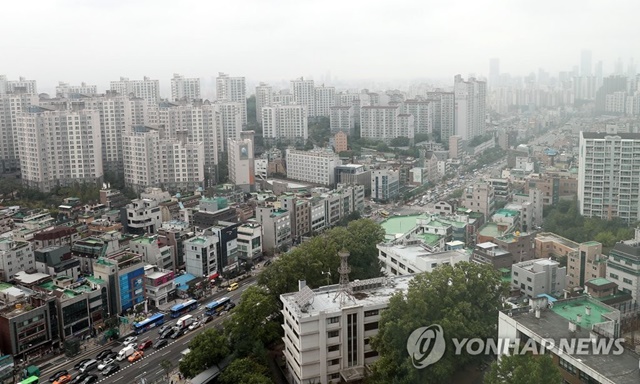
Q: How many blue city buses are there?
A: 3